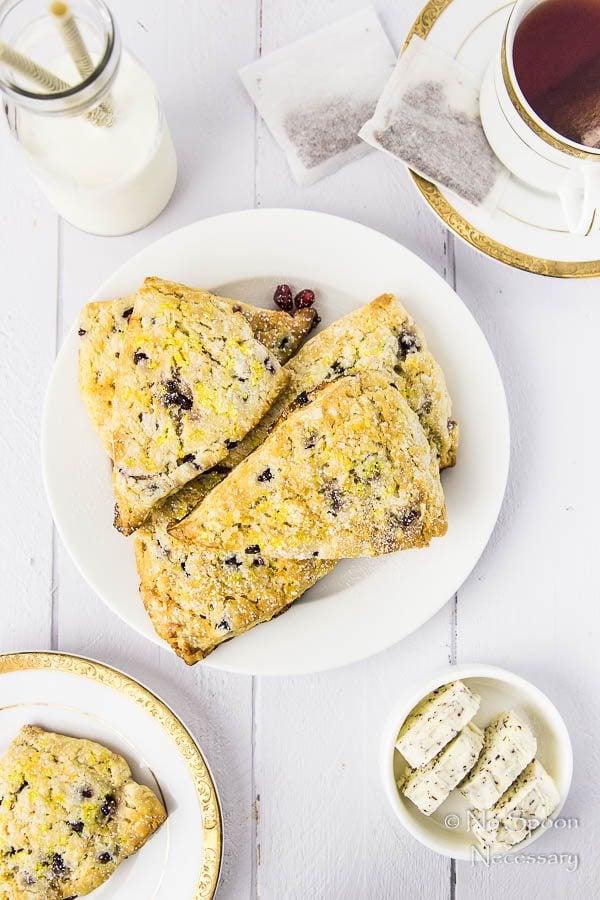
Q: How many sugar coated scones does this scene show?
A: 6